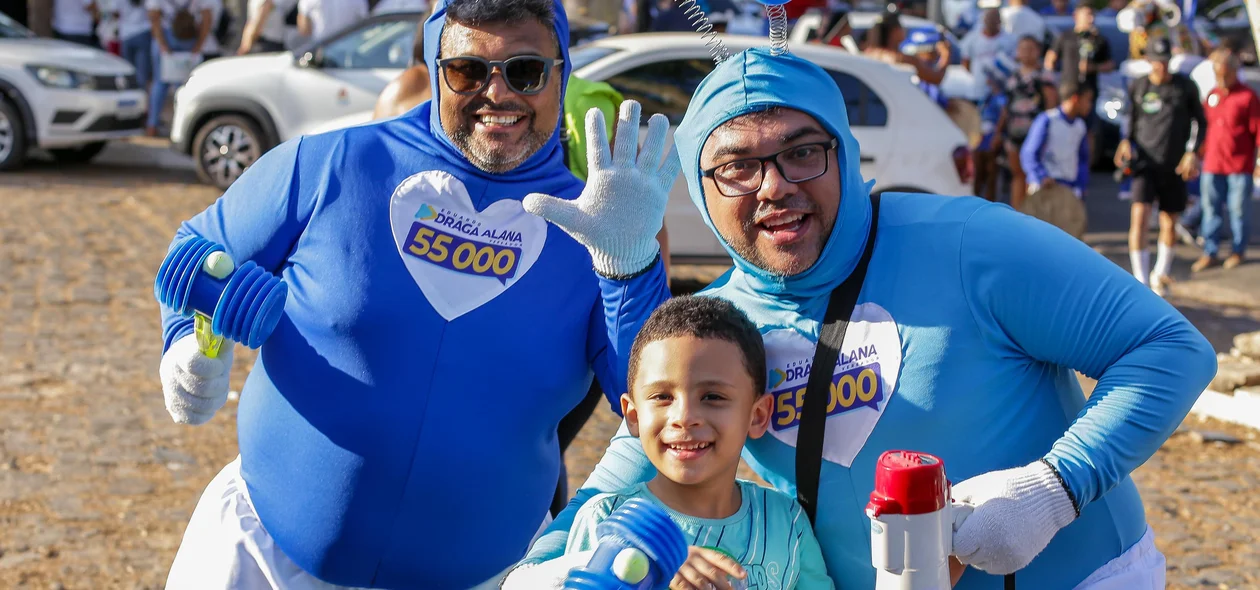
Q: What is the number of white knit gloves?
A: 4